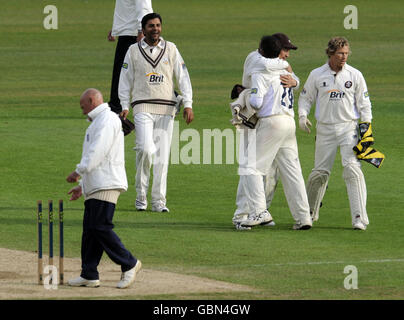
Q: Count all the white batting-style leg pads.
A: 2